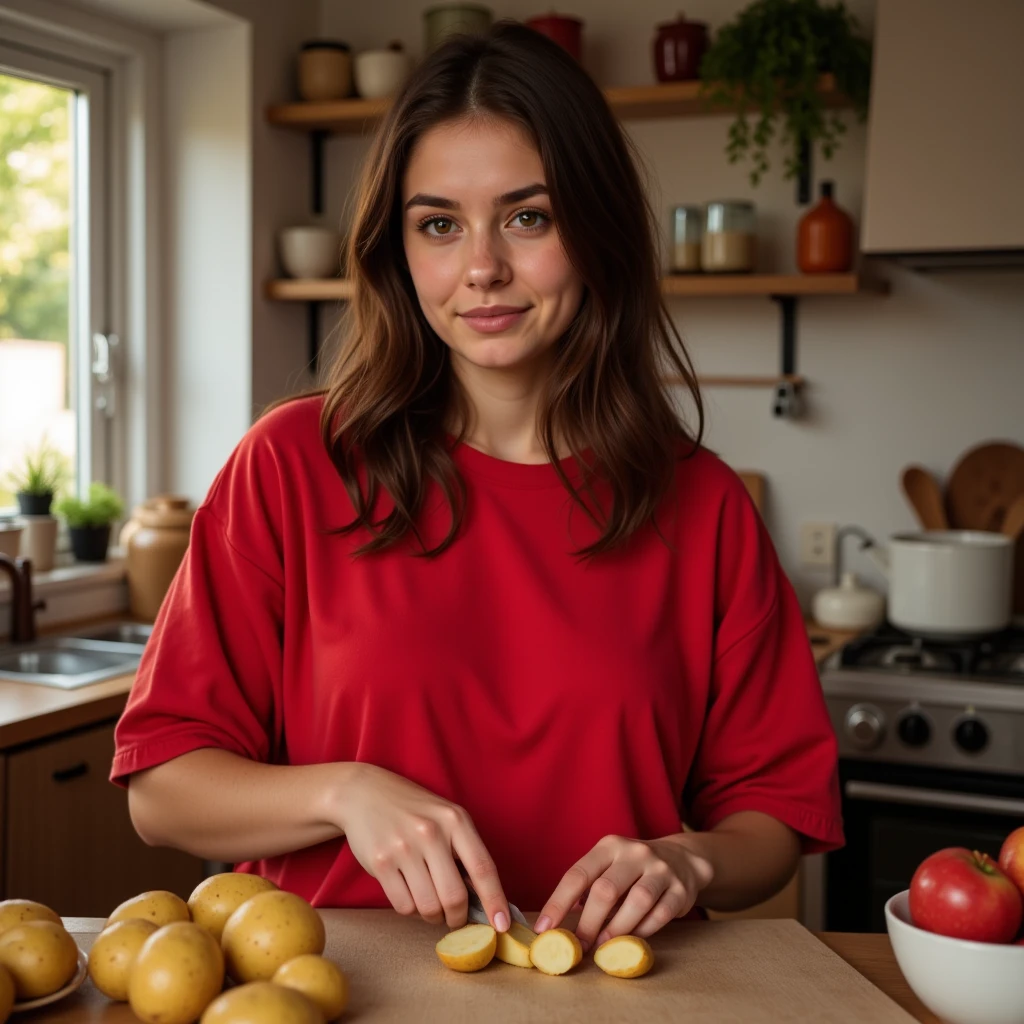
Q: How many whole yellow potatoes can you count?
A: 10